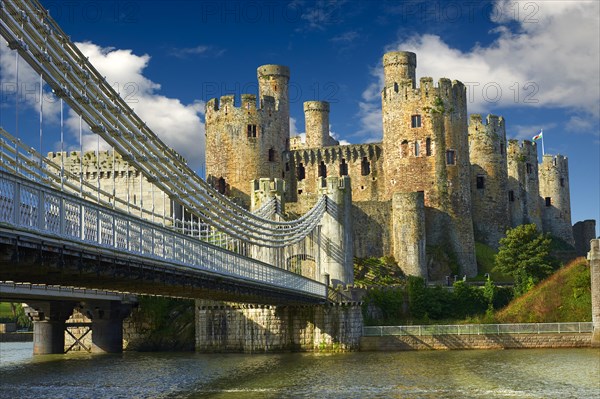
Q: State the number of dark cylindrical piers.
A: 2